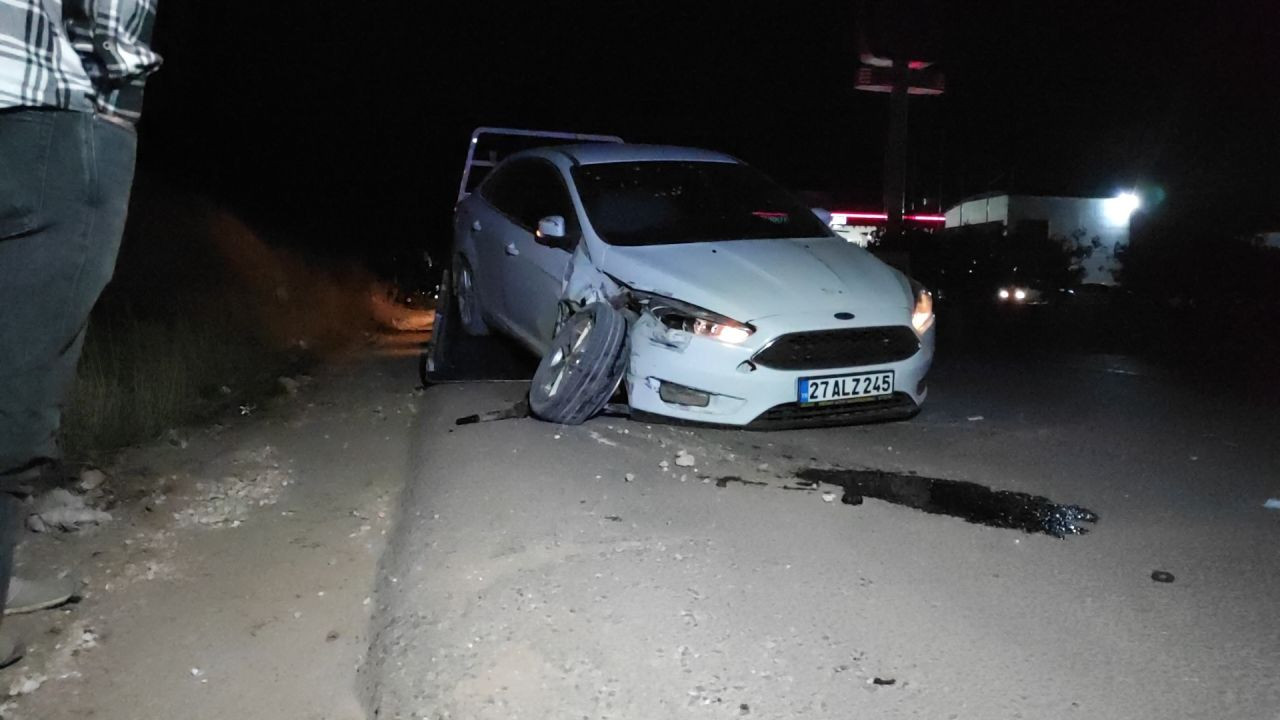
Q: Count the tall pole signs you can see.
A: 1